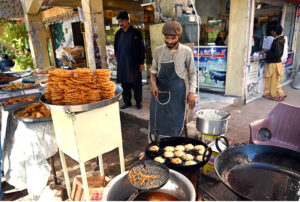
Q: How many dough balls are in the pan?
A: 13